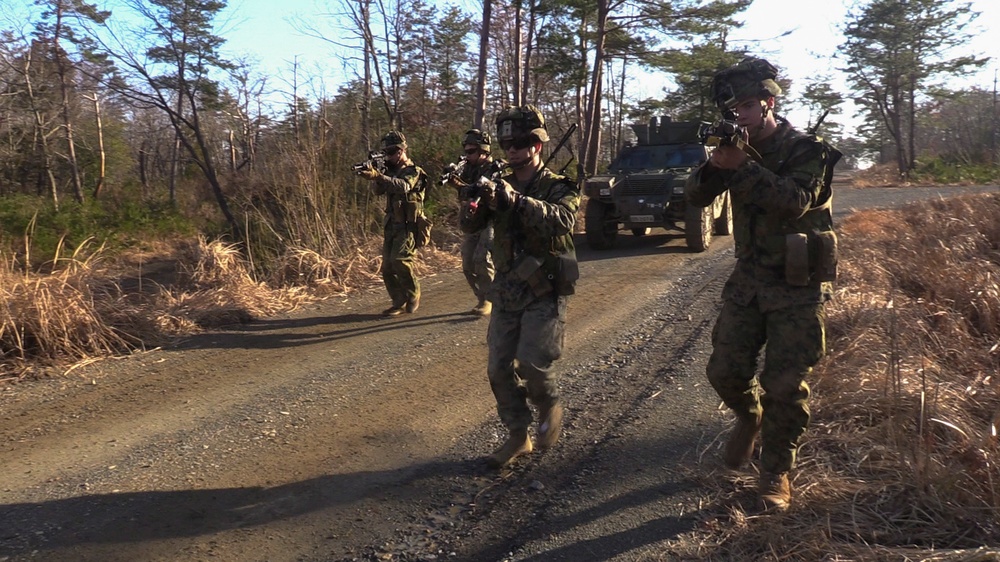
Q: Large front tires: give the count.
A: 2